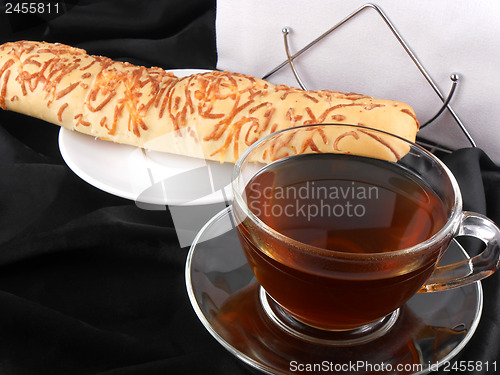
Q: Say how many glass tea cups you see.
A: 1